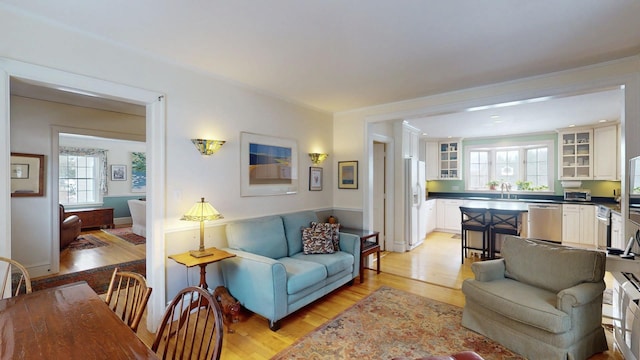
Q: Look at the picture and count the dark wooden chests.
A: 1